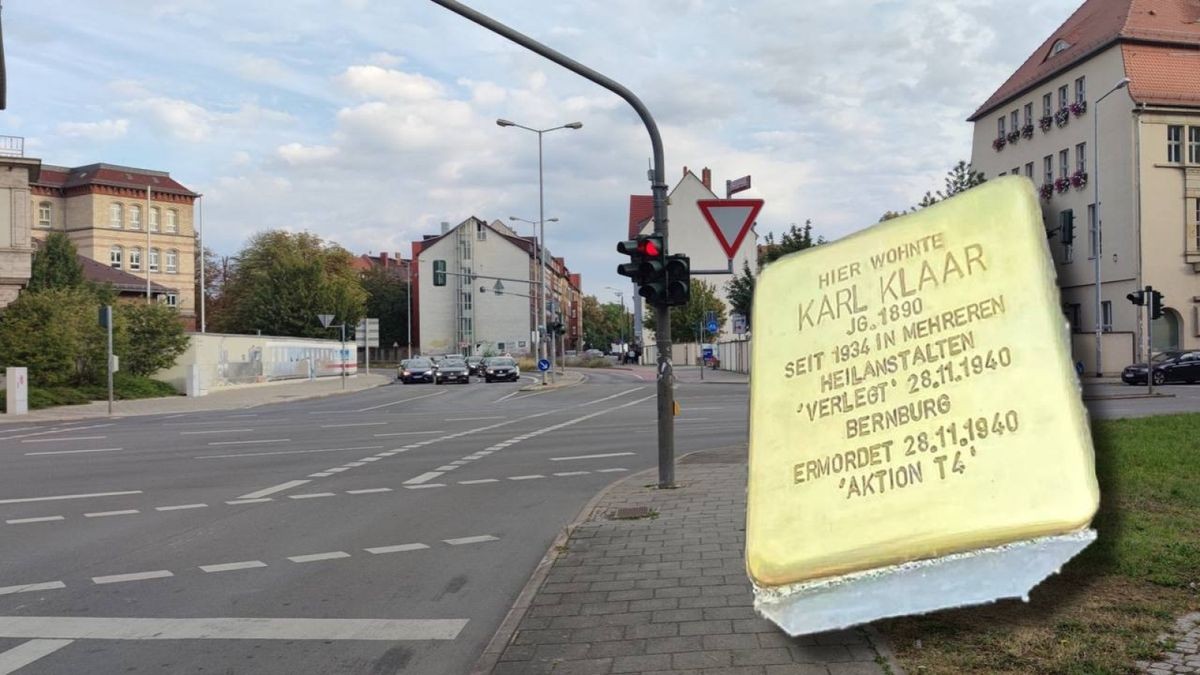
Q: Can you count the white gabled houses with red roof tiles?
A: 2